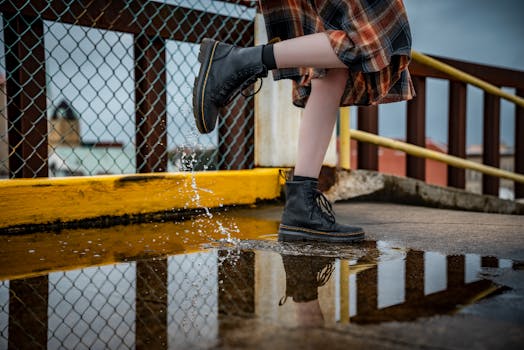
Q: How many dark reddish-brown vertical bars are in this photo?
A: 8